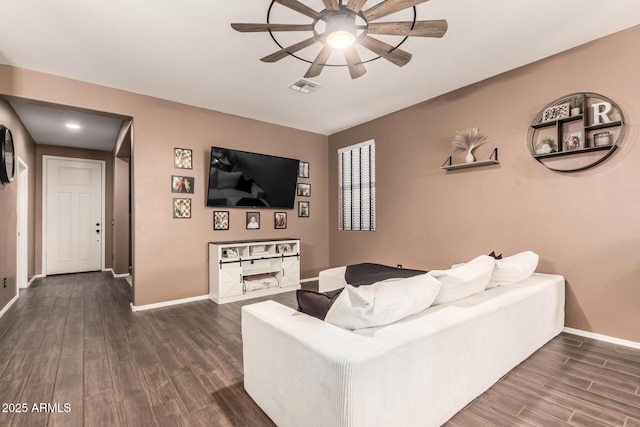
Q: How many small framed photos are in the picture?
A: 9